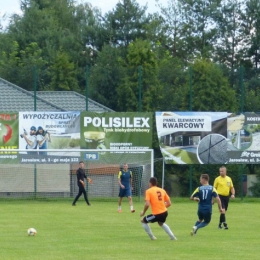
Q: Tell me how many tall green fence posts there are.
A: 5